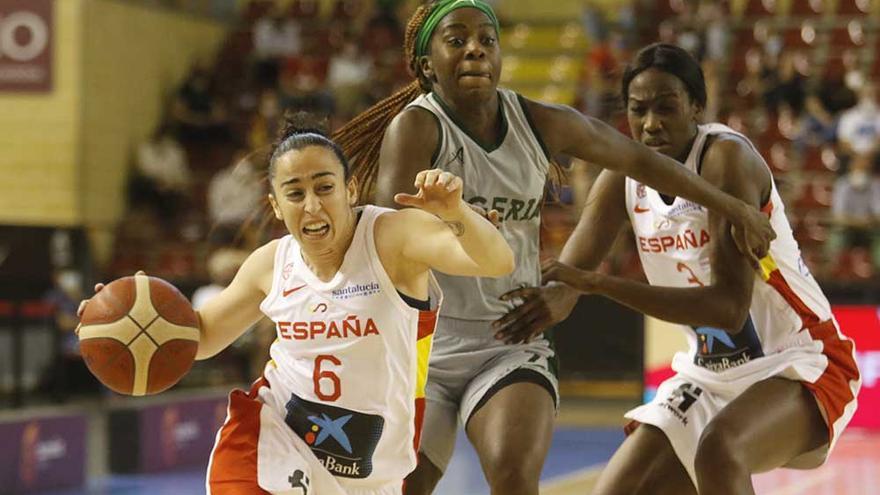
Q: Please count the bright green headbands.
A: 1